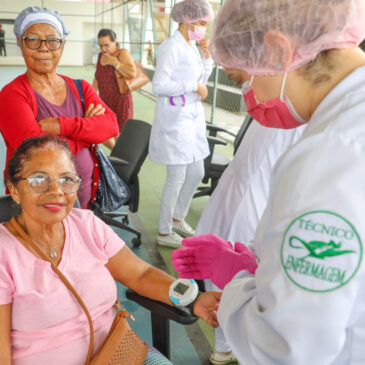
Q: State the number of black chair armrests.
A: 4